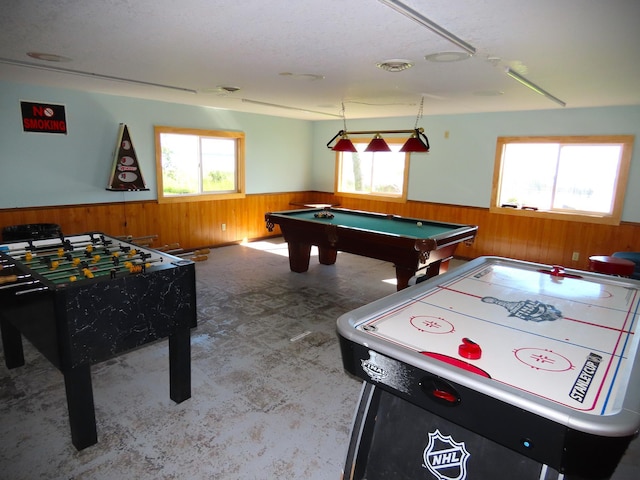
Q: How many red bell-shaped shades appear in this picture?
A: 3